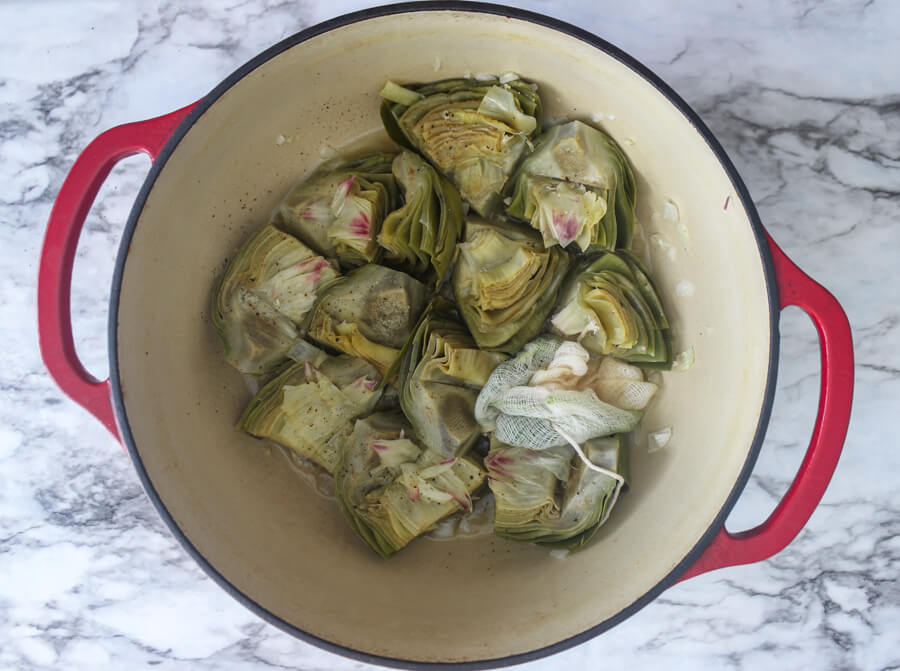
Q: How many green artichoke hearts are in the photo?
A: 12